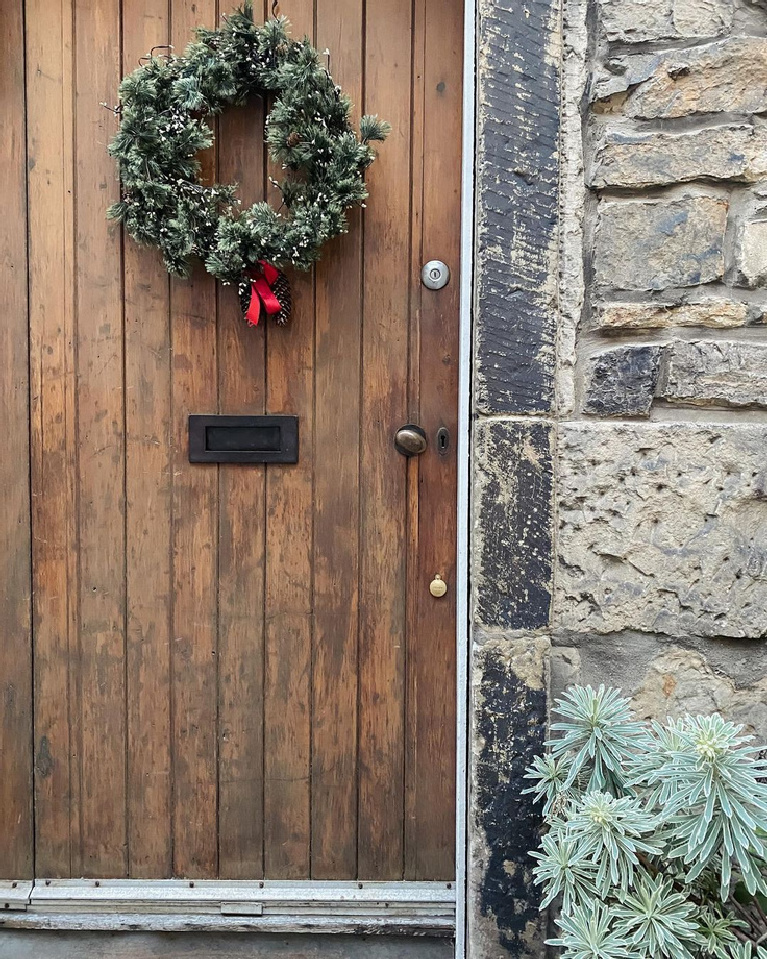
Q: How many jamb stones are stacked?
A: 3